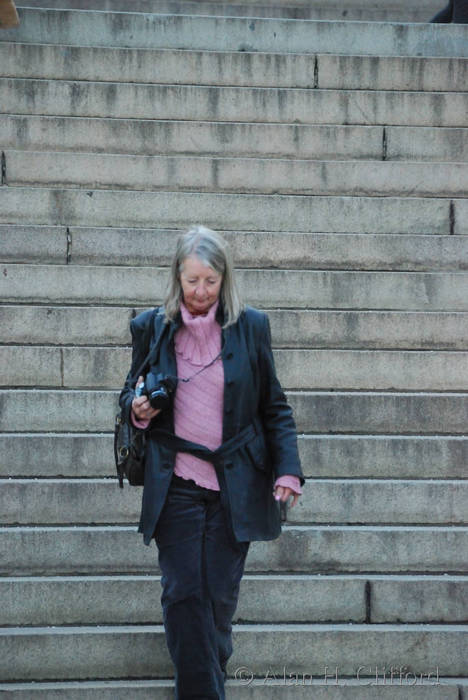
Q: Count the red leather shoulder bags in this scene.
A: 0